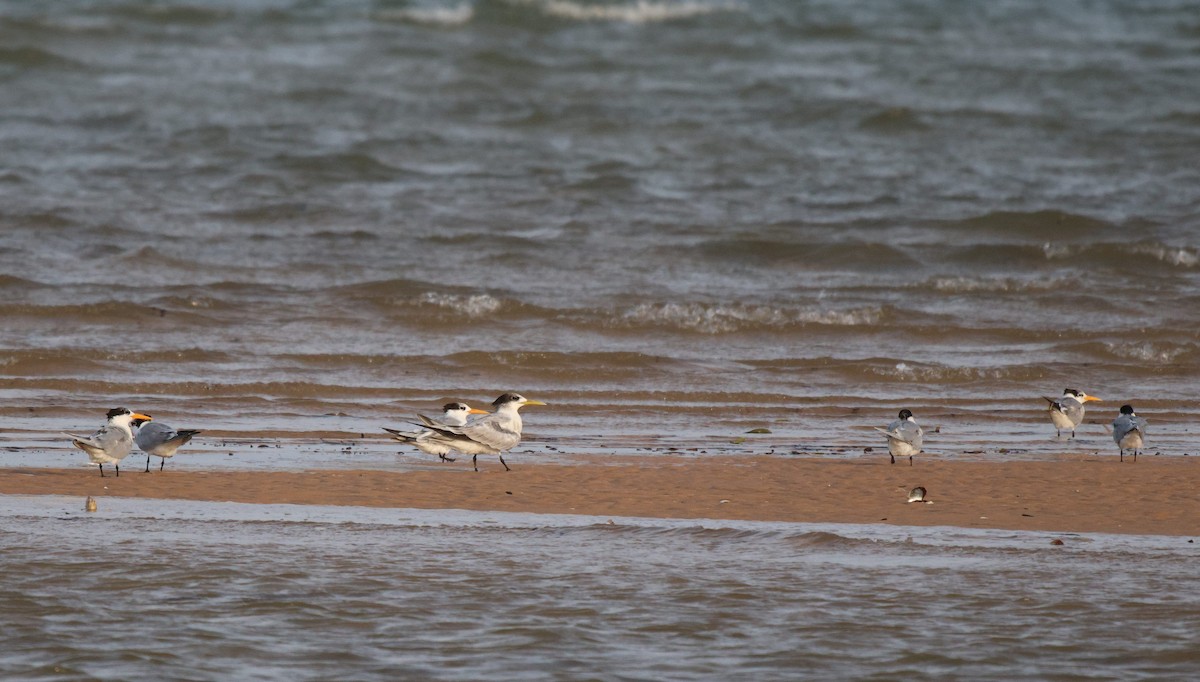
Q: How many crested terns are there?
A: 7